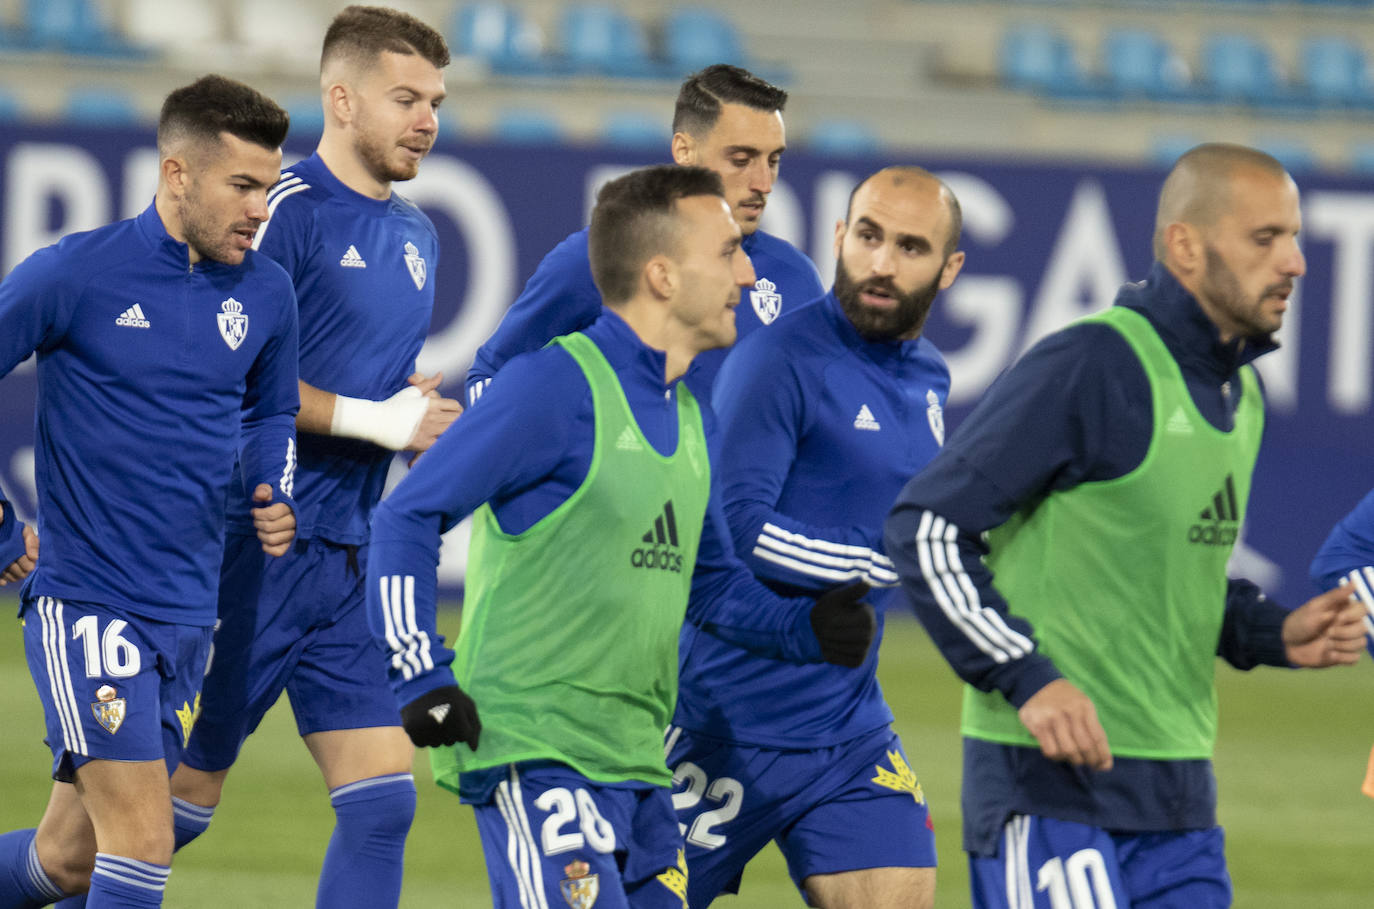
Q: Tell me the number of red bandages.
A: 0